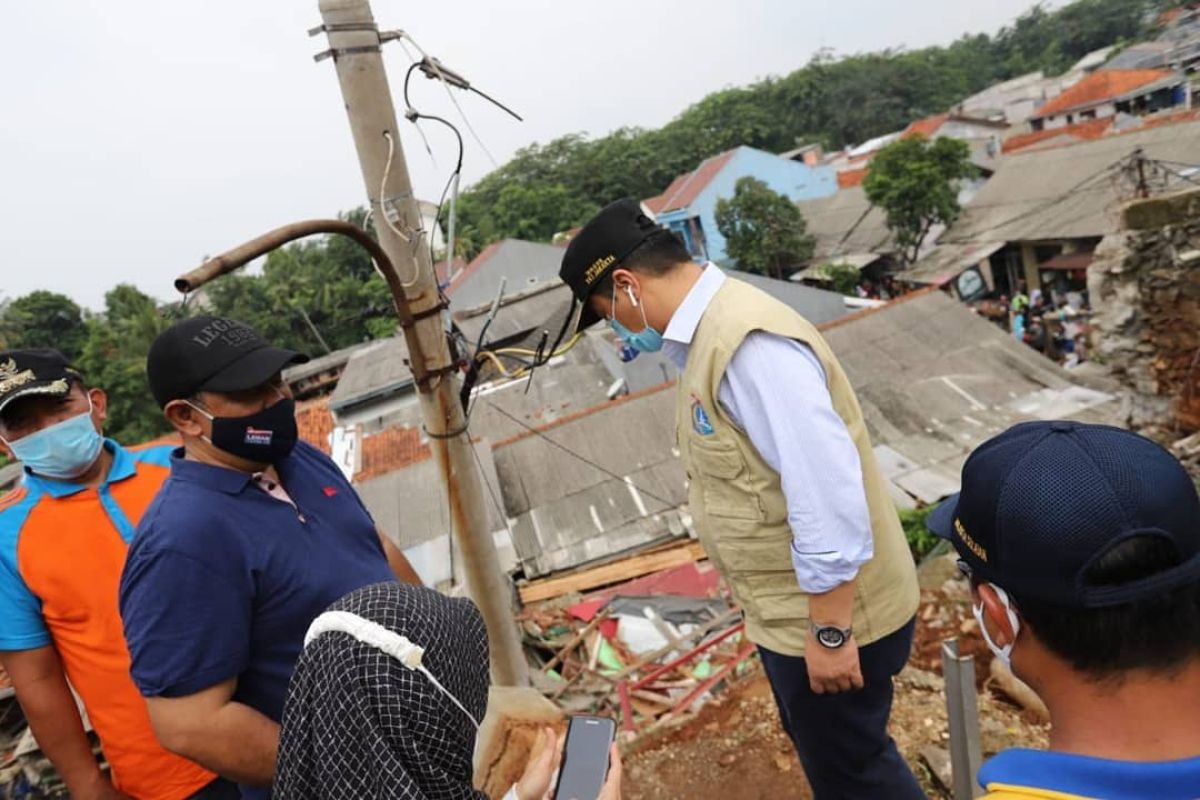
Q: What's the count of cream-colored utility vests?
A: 1